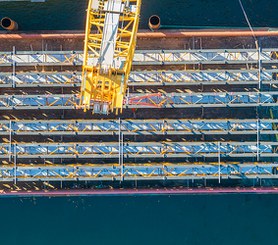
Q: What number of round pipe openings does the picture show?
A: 2